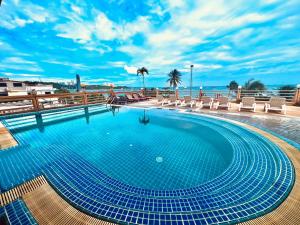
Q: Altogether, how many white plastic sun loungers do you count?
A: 7